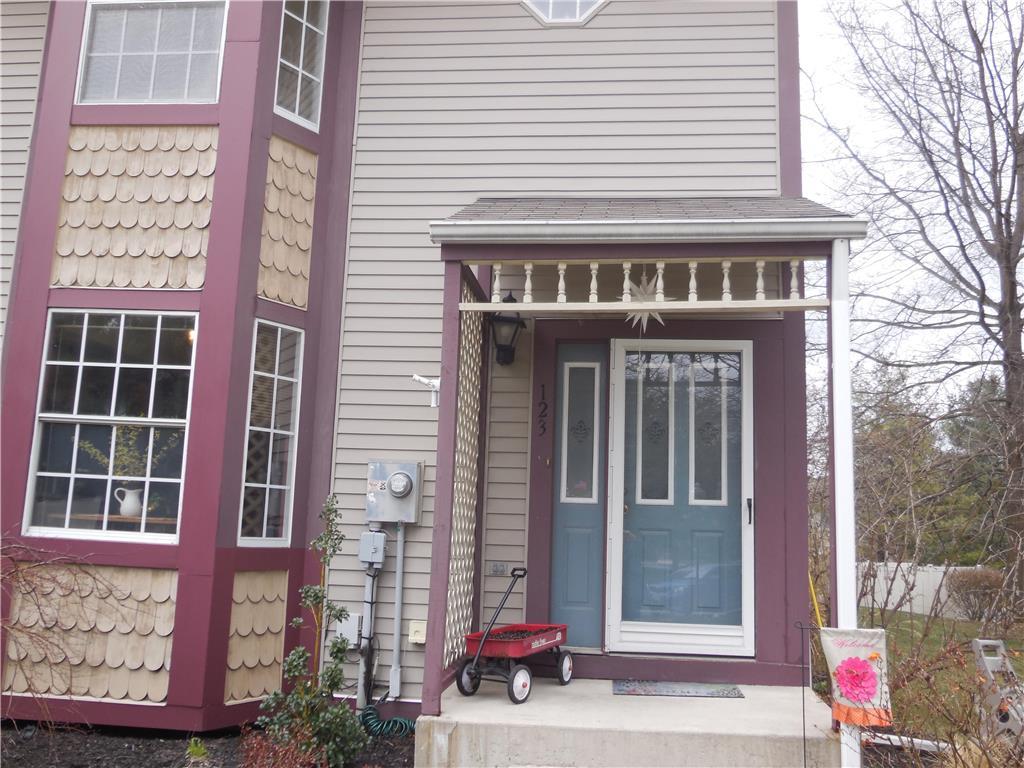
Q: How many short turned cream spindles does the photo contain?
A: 10